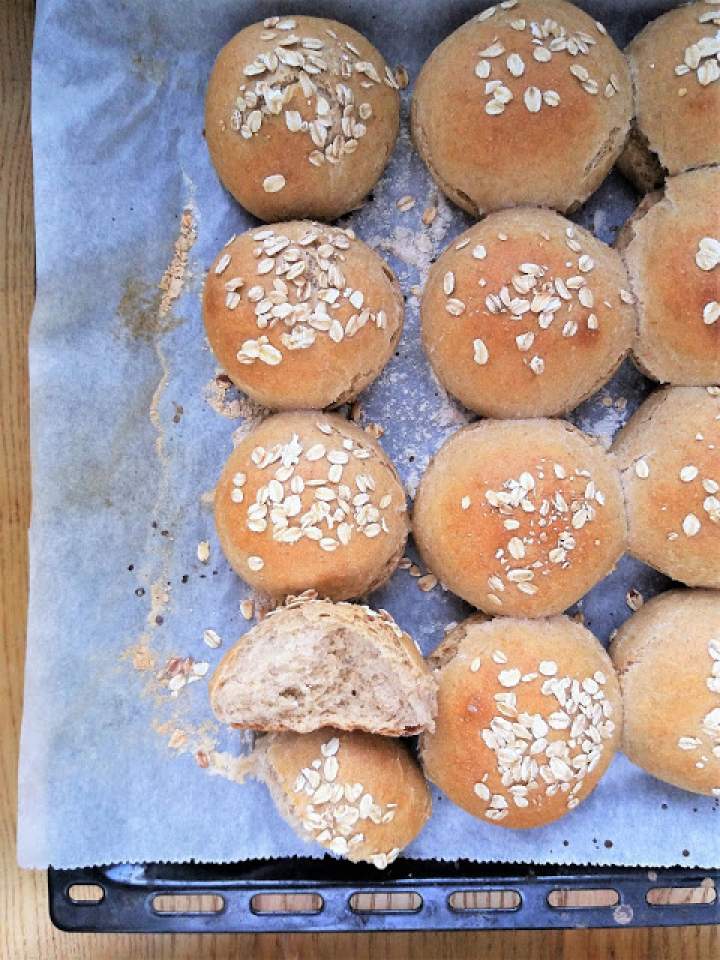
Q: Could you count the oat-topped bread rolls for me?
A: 12